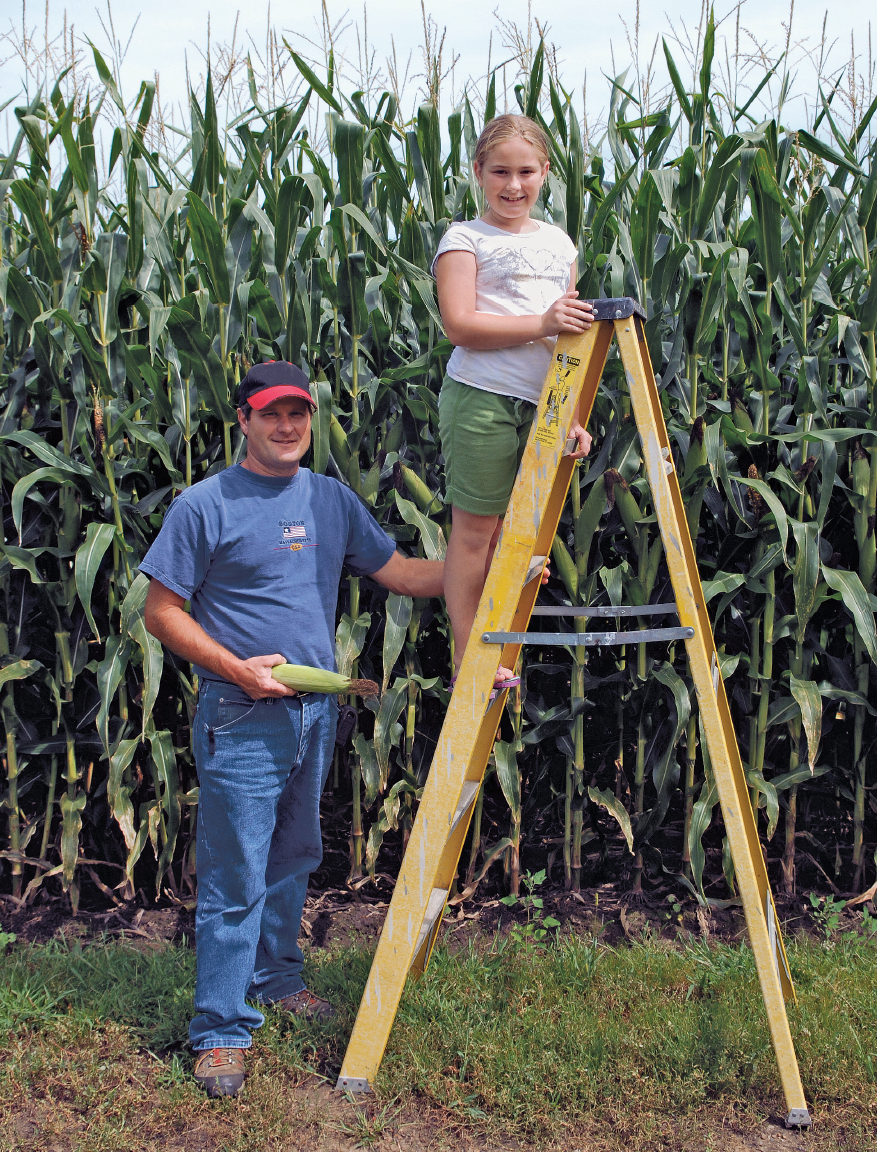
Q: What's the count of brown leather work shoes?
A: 2